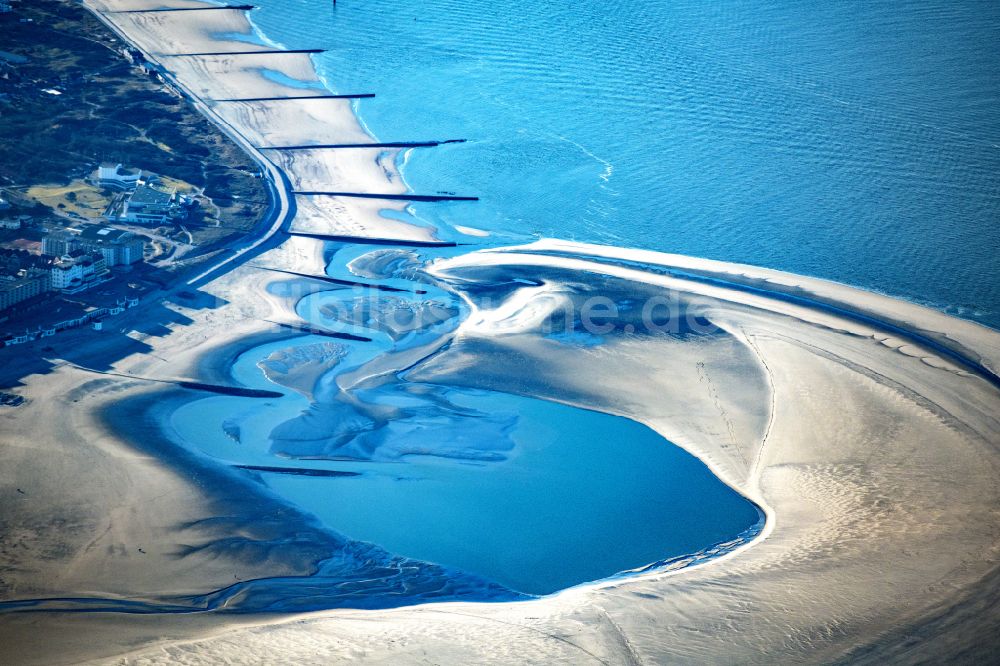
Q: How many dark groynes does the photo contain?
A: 10